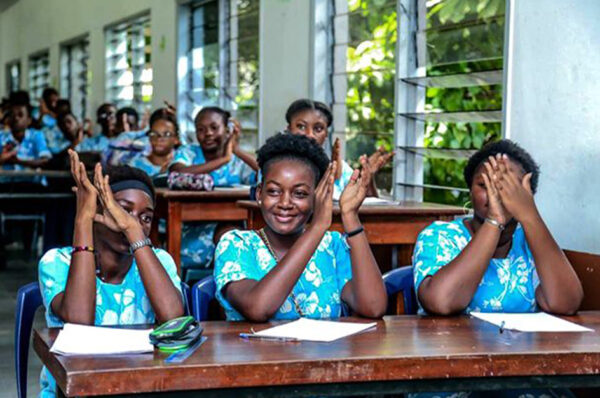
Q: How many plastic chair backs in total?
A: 3